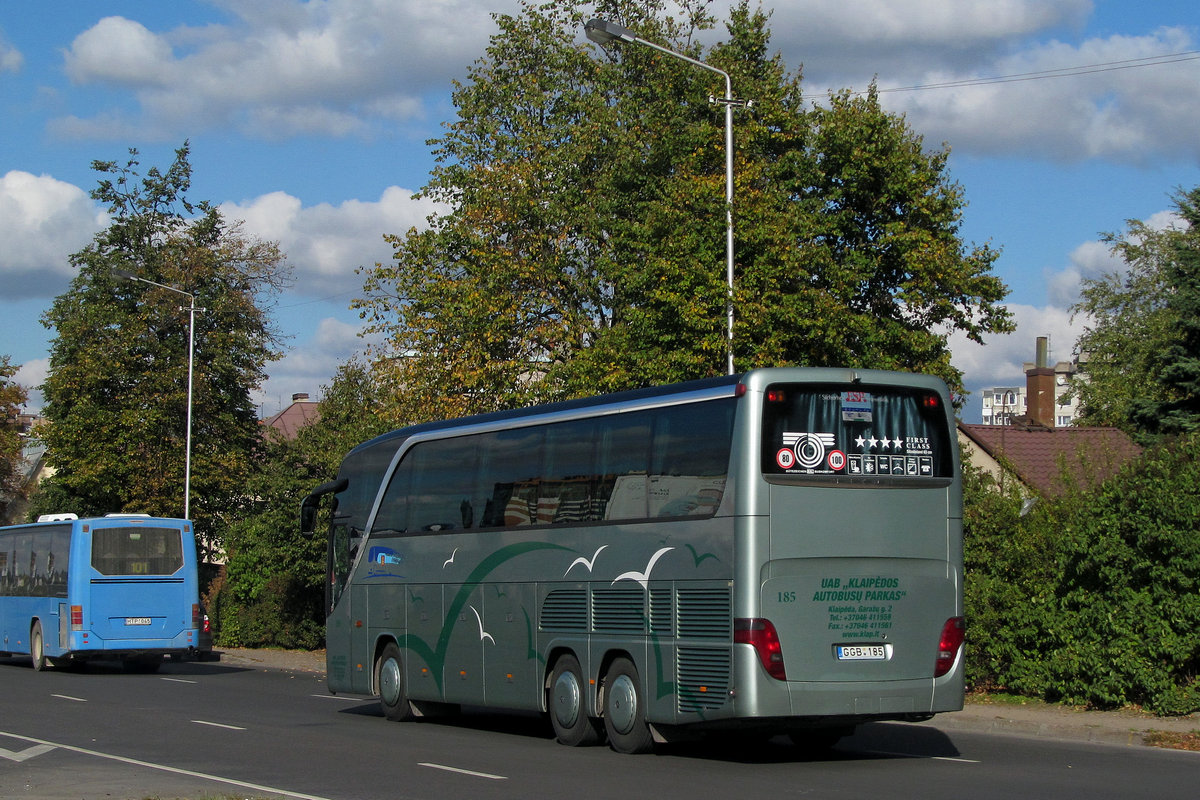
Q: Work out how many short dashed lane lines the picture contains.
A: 6